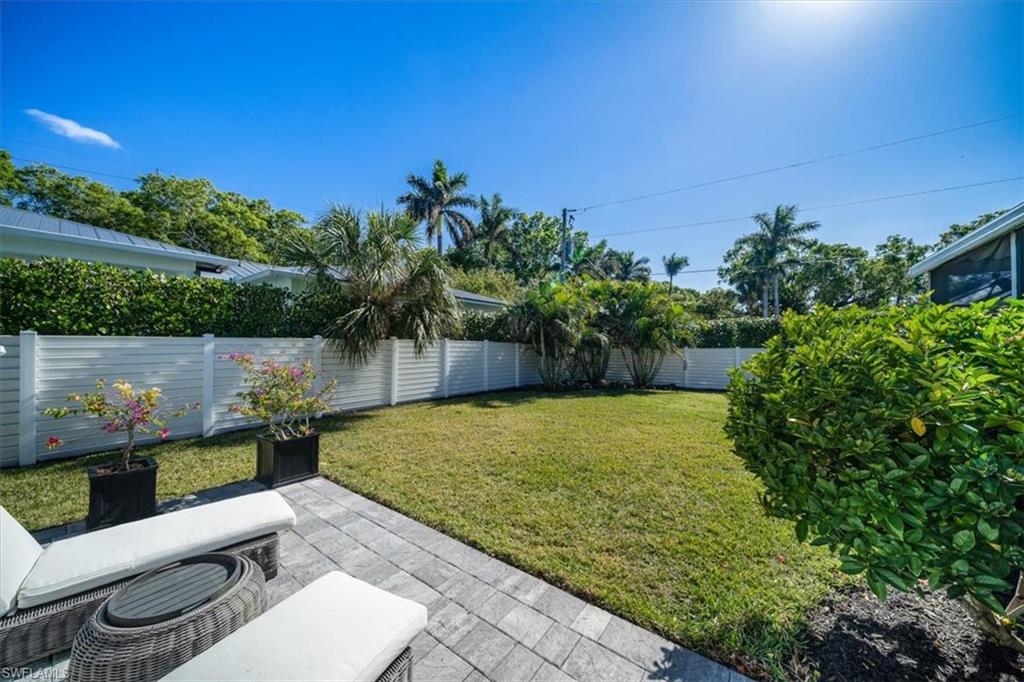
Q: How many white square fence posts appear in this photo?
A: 9